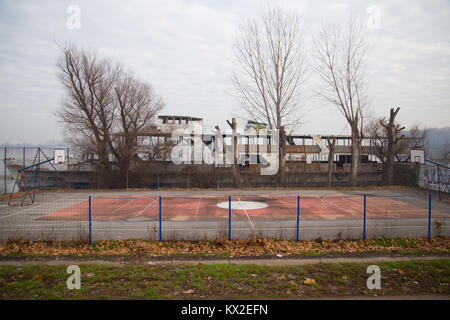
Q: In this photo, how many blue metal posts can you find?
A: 6